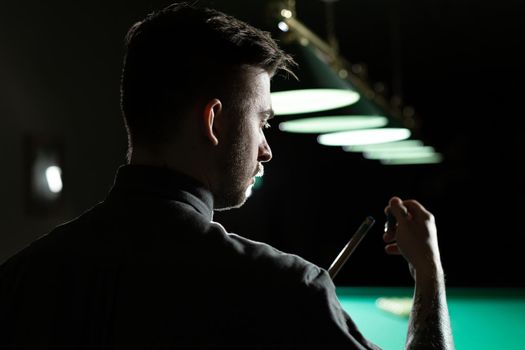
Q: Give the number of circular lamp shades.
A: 6